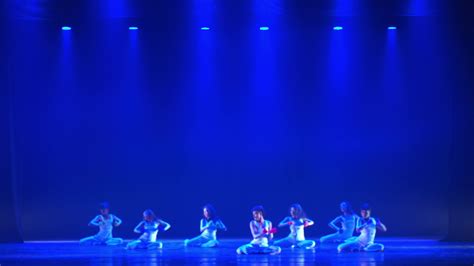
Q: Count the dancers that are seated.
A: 7